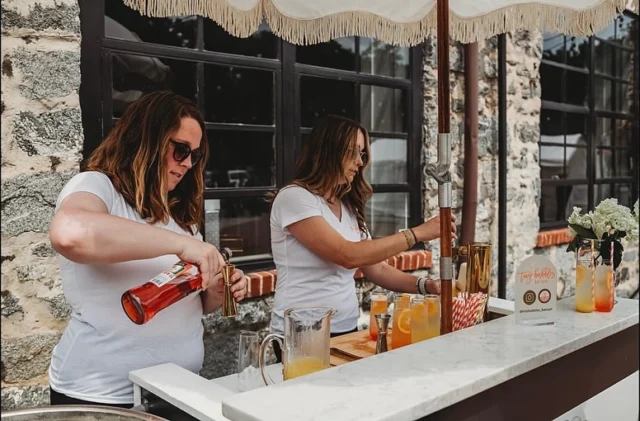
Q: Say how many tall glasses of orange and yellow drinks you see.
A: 6